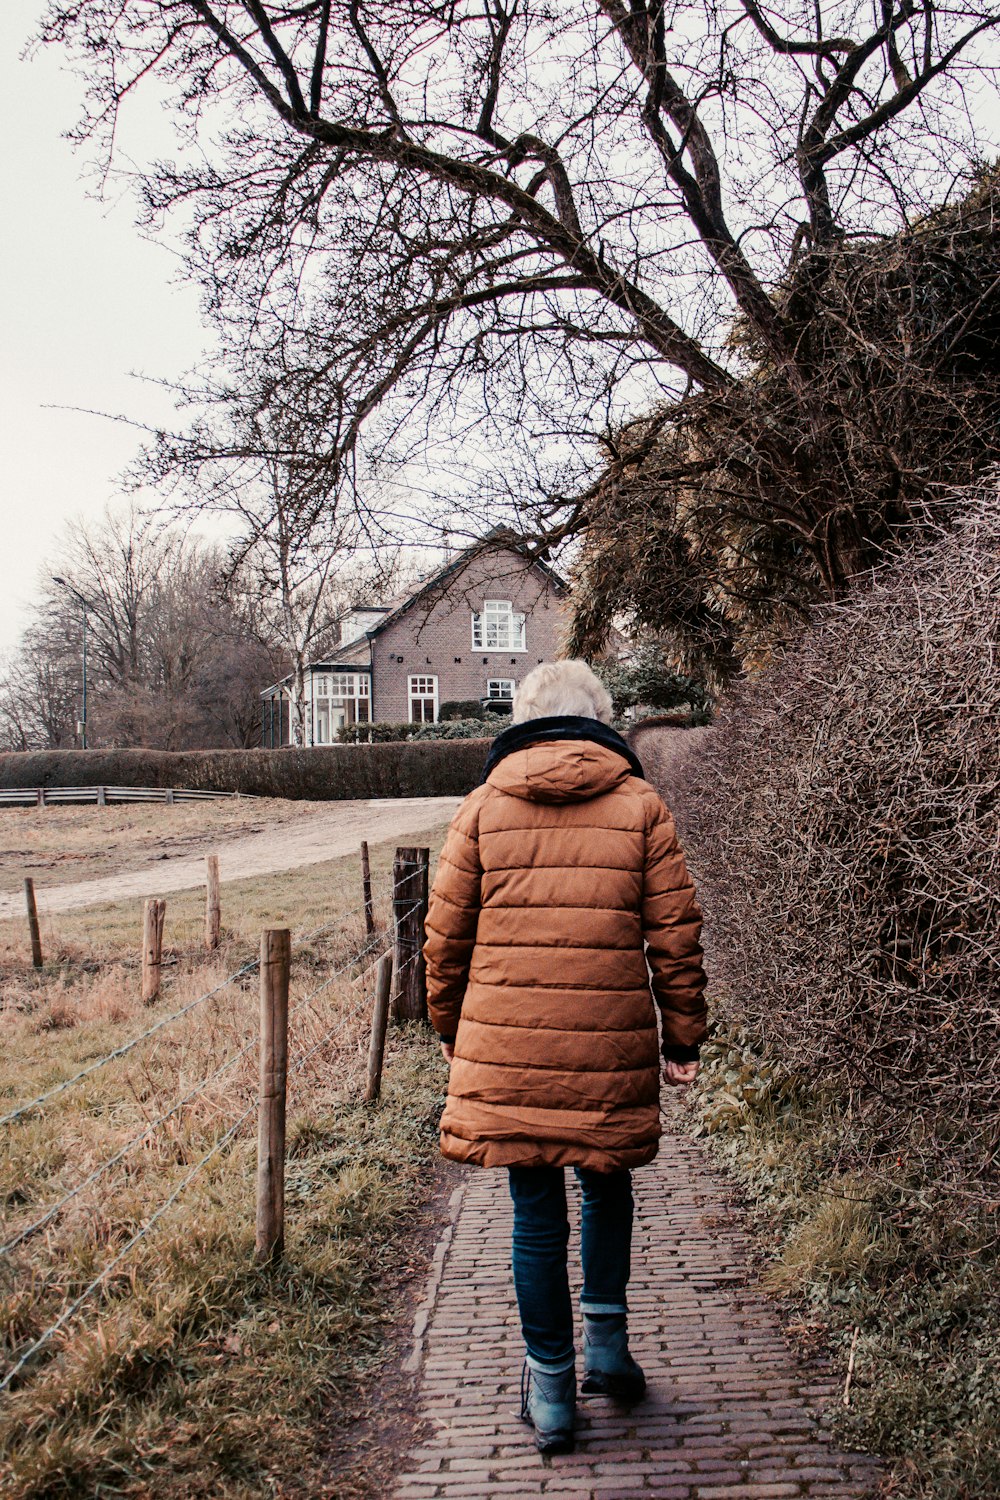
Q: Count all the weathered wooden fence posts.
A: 7